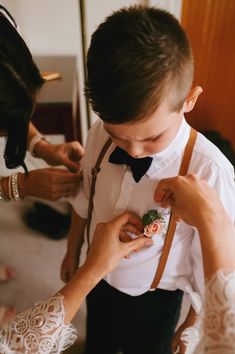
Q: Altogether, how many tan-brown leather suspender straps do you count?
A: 2